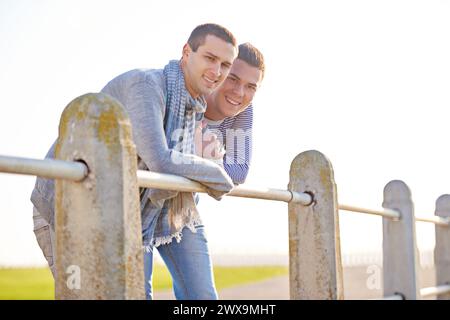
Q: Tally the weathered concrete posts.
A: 4